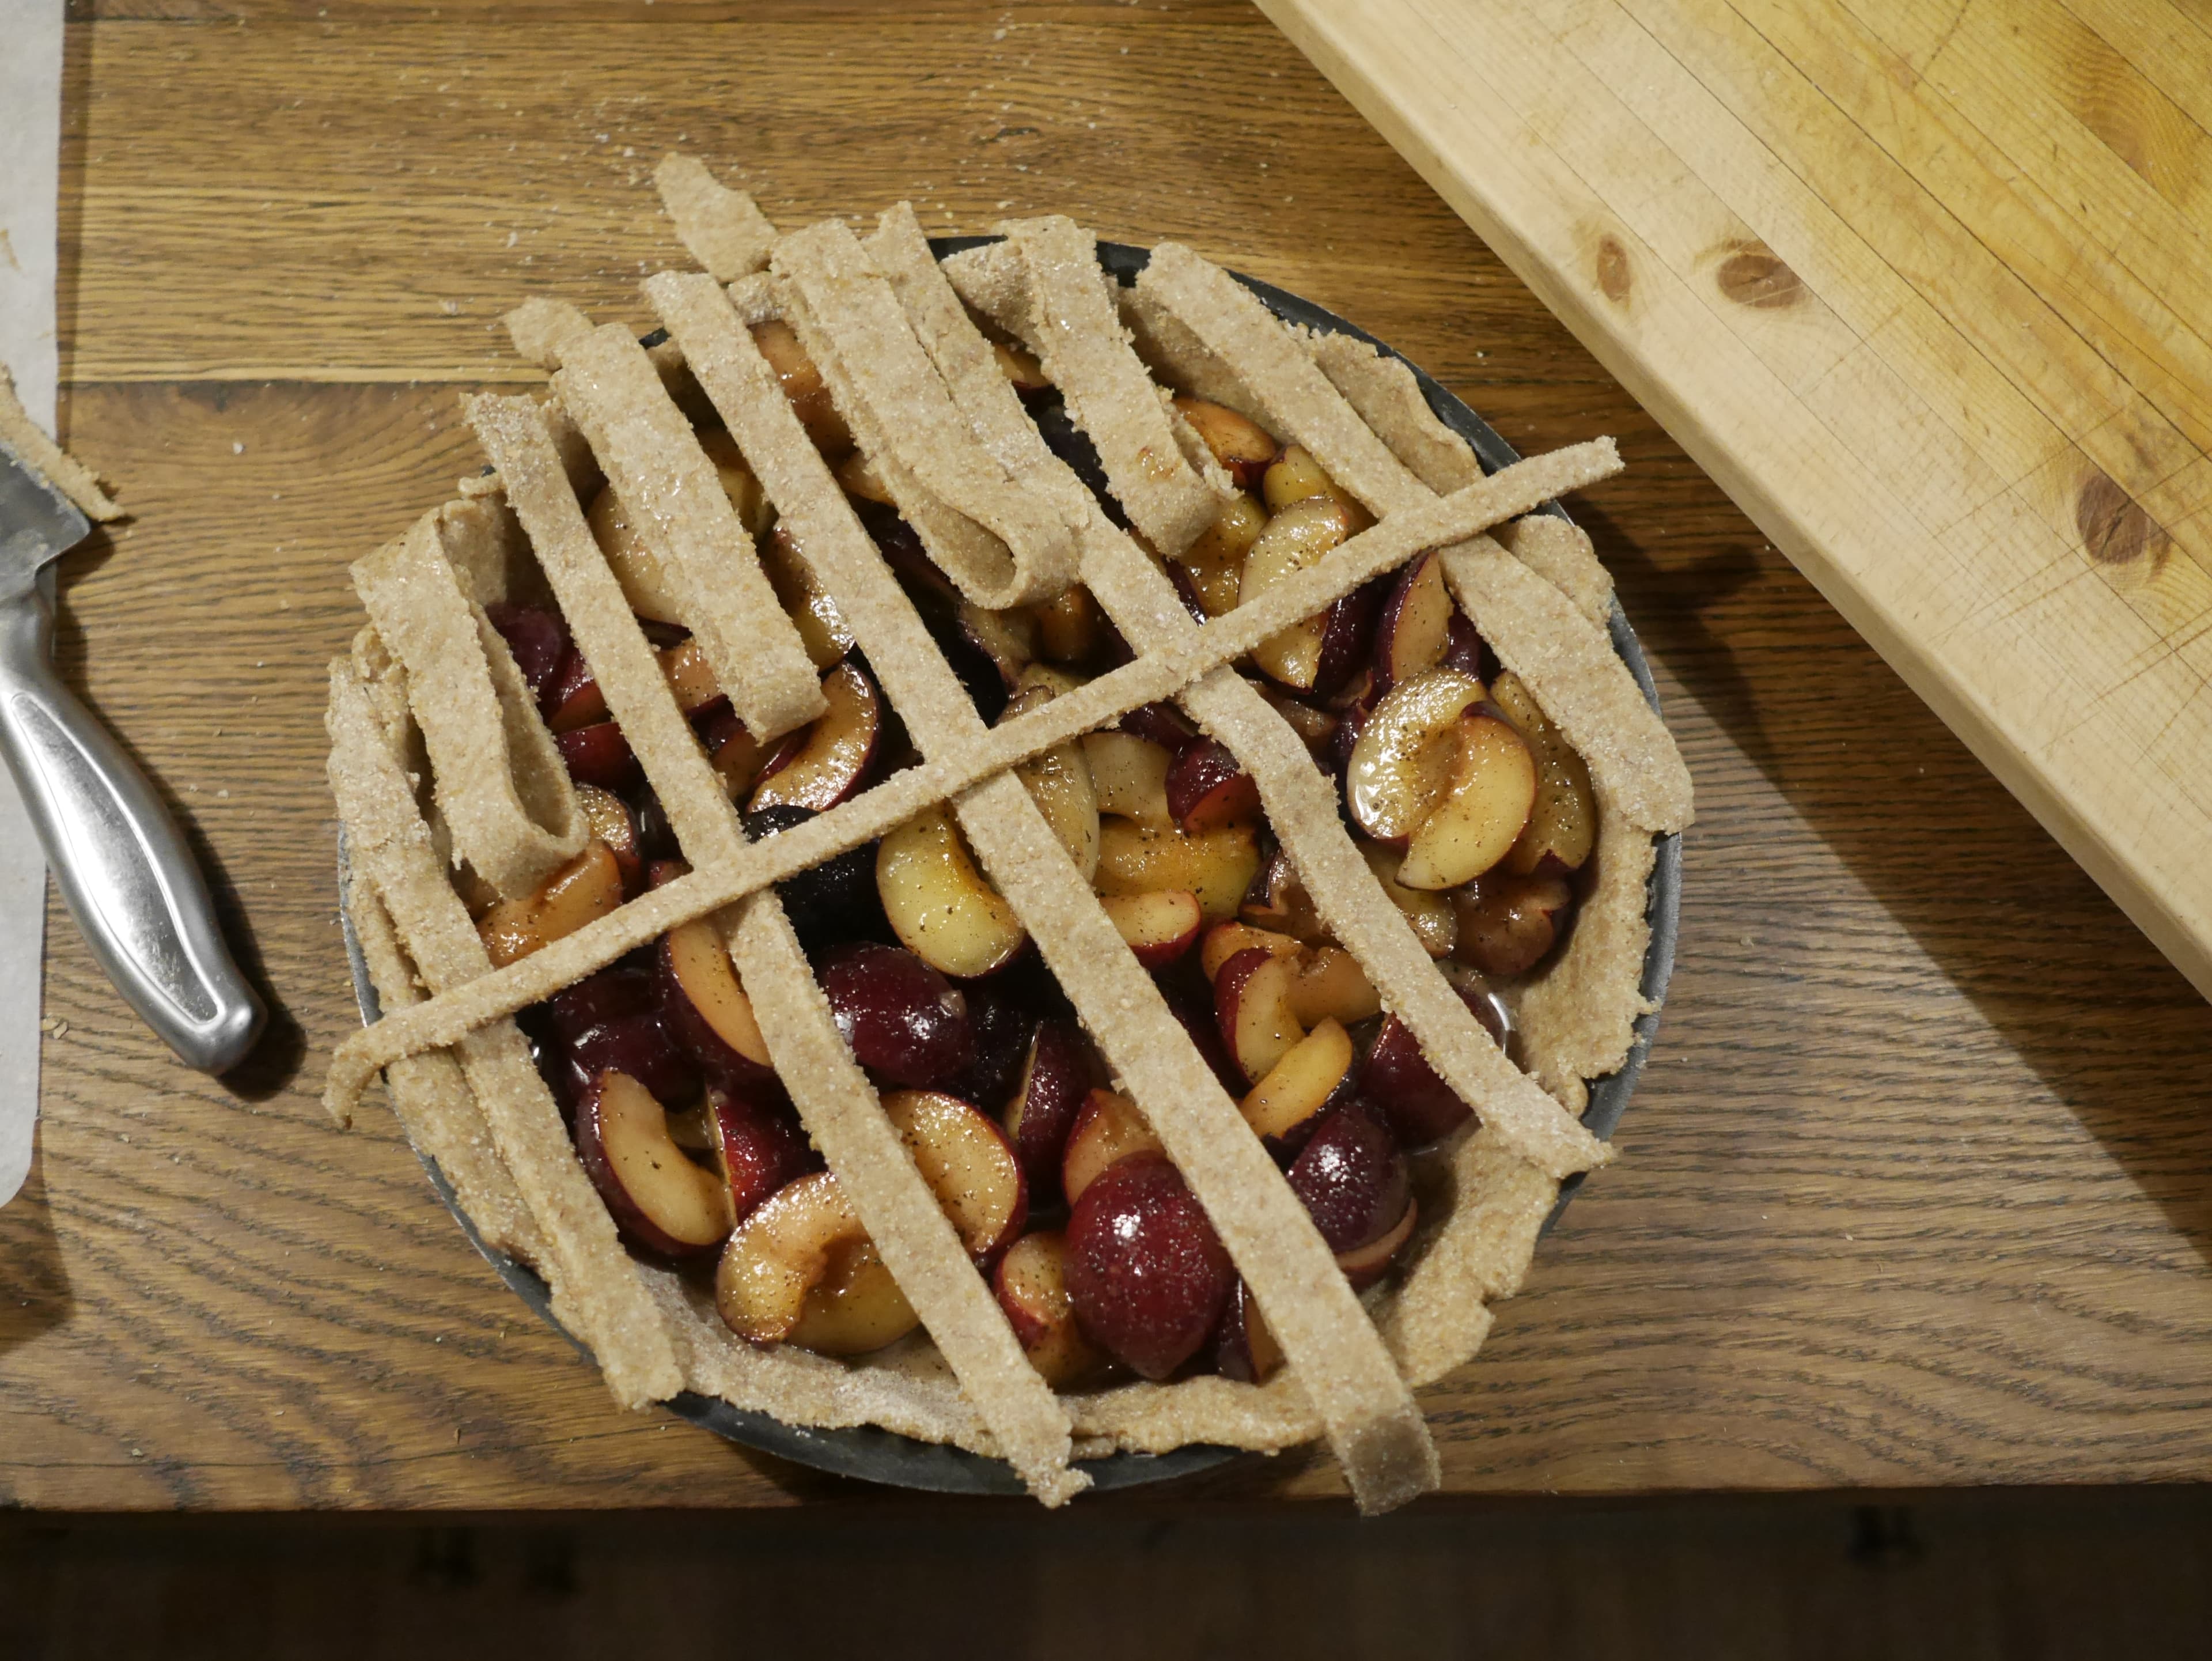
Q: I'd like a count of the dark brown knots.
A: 3